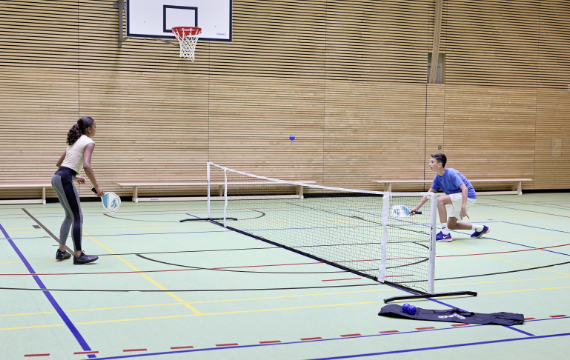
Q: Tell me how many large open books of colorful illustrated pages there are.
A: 0